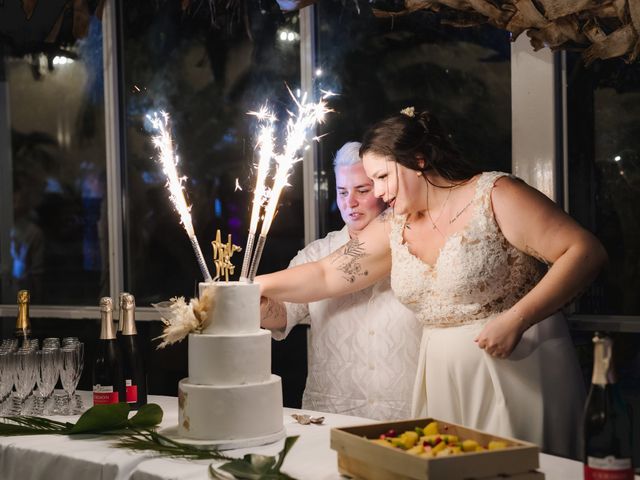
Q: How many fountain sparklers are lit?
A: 3